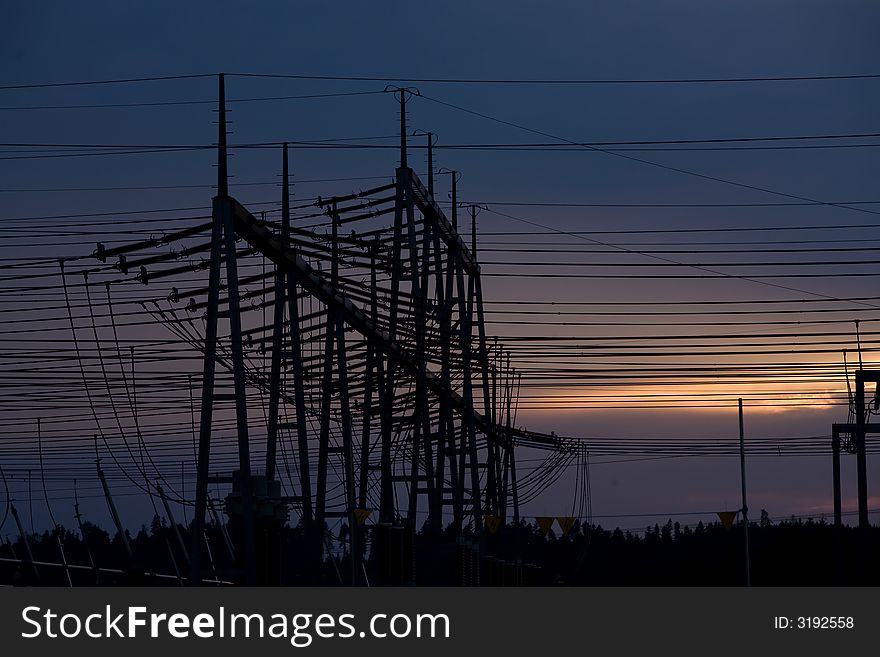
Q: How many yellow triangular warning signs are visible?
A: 5